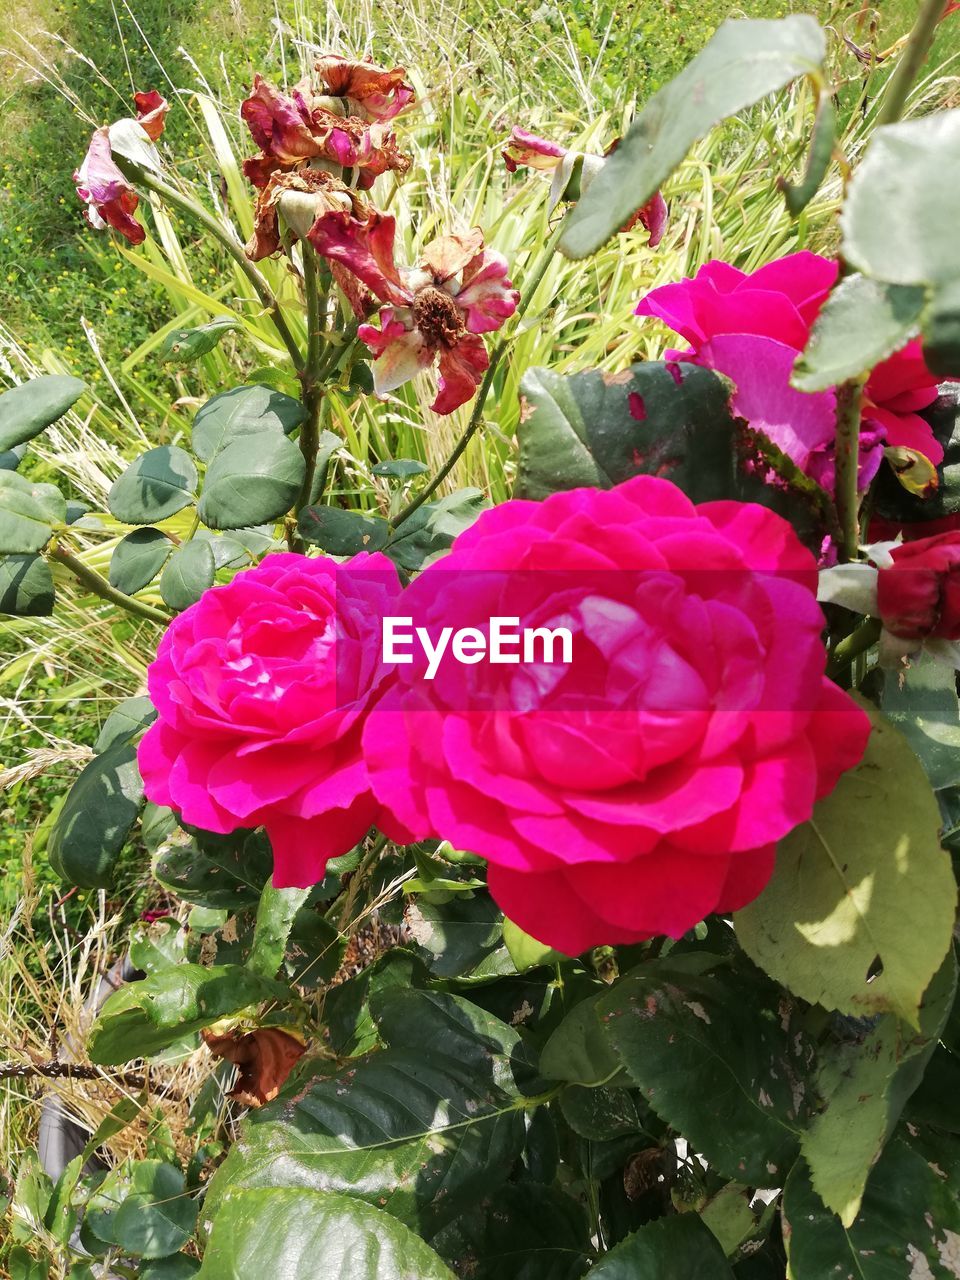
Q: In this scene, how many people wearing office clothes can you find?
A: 0